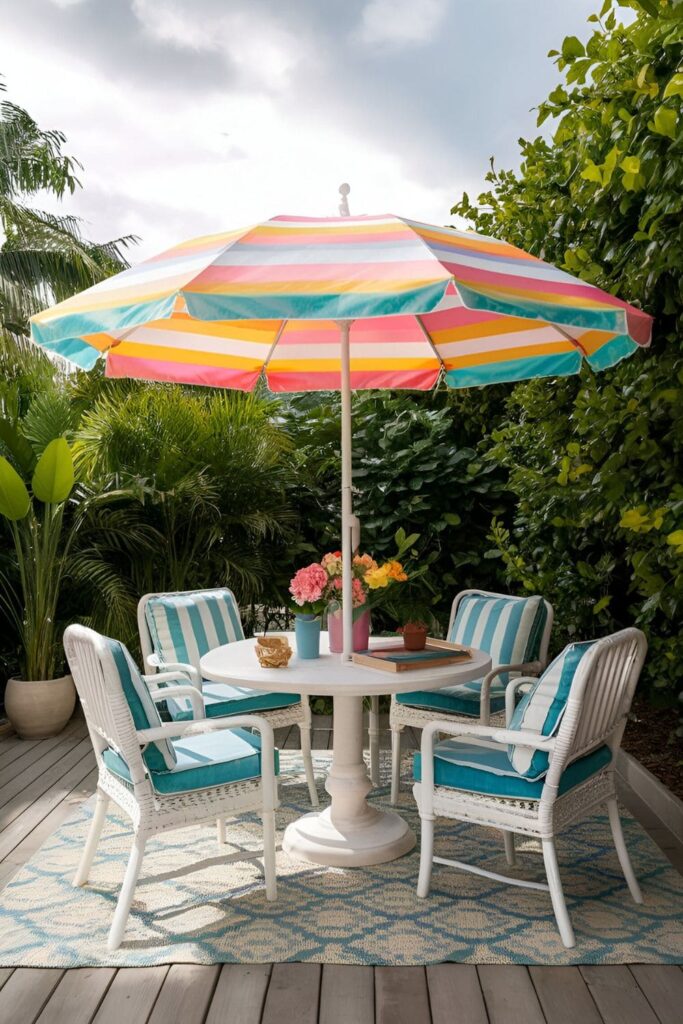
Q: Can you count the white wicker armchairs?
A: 4